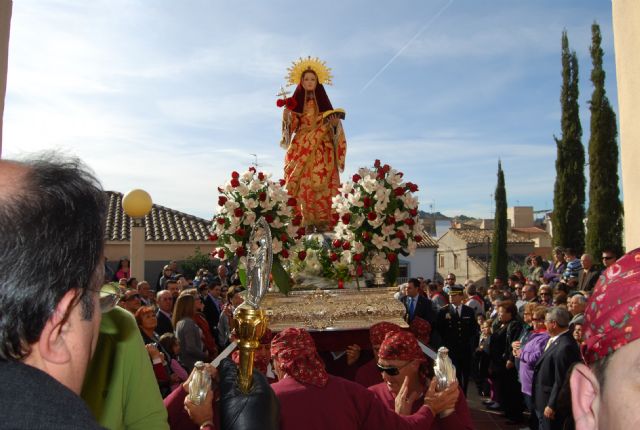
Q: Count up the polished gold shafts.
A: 1